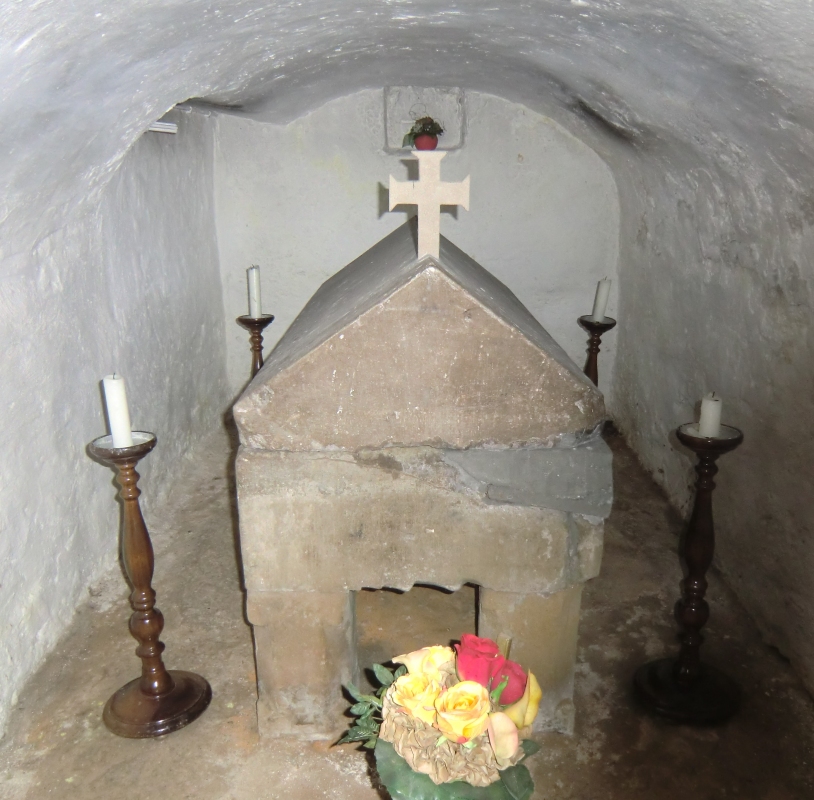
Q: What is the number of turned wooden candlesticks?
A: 4